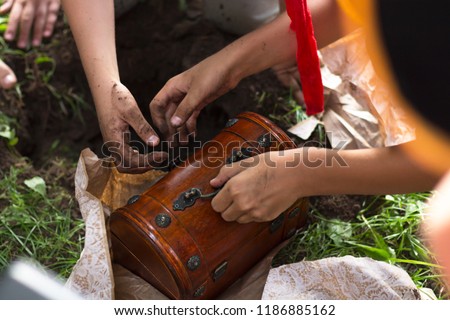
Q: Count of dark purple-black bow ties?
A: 0